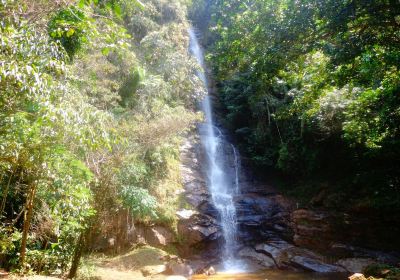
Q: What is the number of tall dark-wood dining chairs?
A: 0